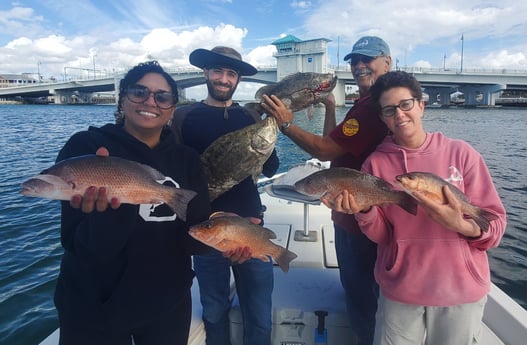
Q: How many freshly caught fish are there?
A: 6